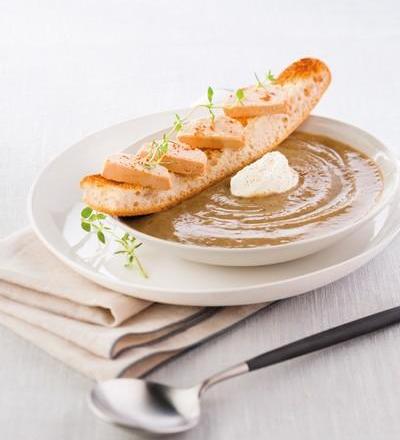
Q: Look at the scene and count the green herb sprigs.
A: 2